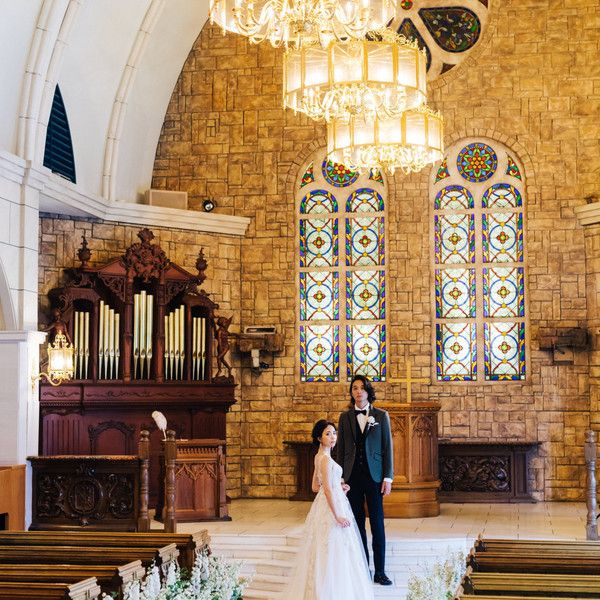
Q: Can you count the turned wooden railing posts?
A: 3